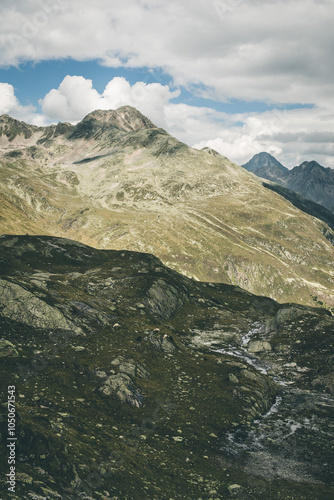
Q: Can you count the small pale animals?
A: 3